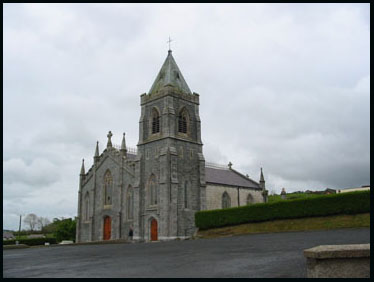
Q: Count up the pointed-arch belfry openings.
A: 2